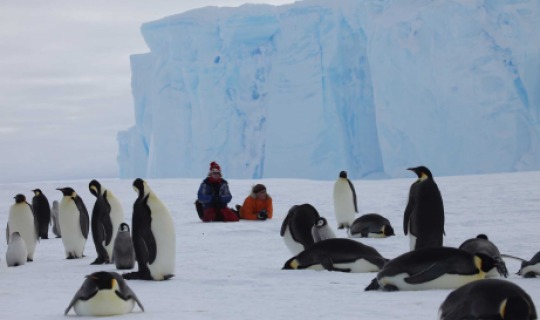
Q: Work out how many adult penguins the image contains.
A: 15